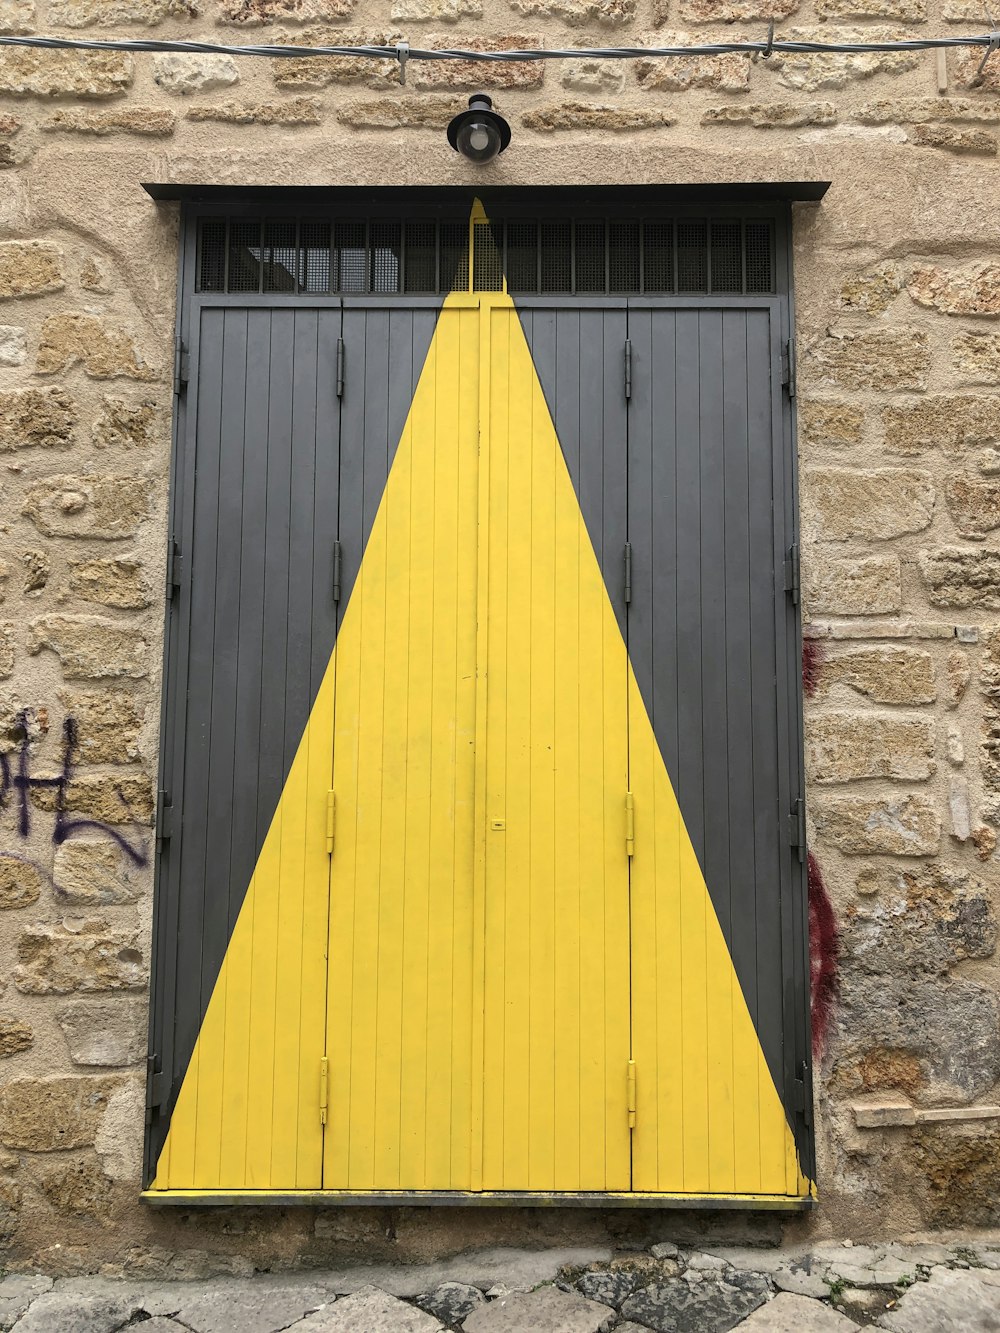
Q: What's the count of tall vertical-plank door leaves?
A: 4